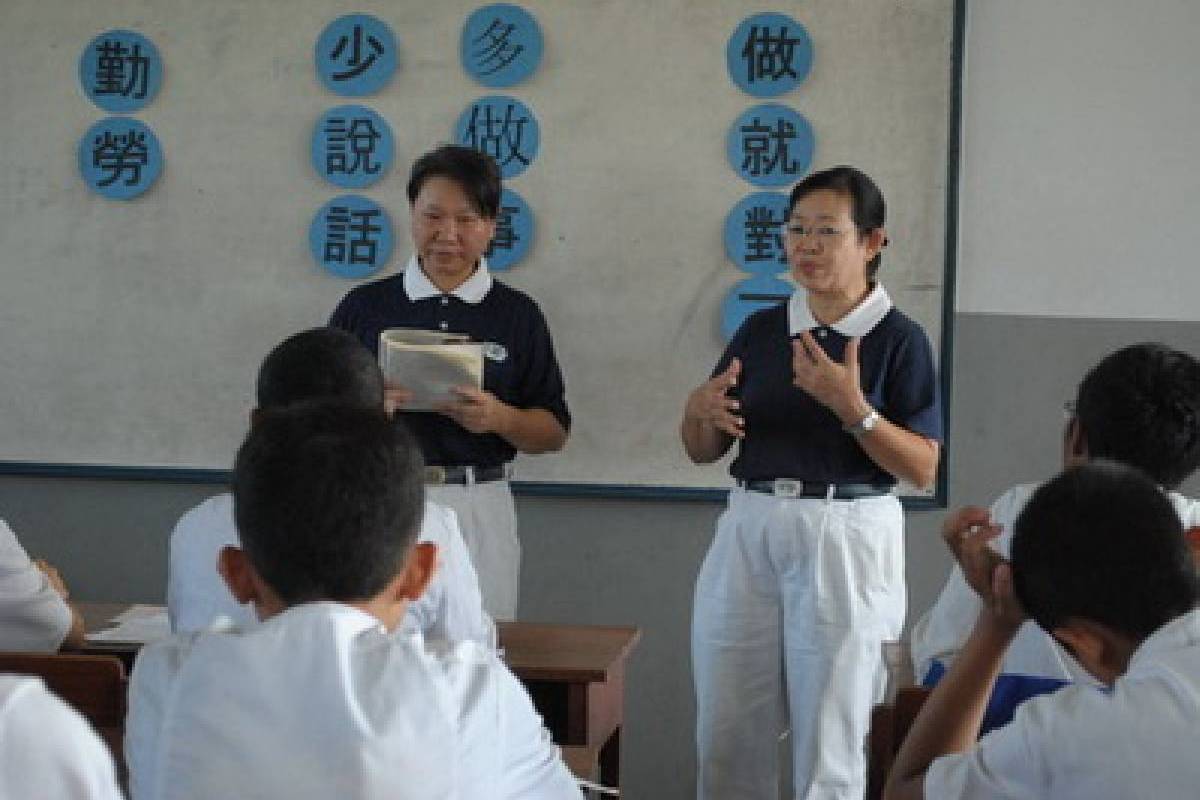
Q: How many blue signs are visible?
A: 12